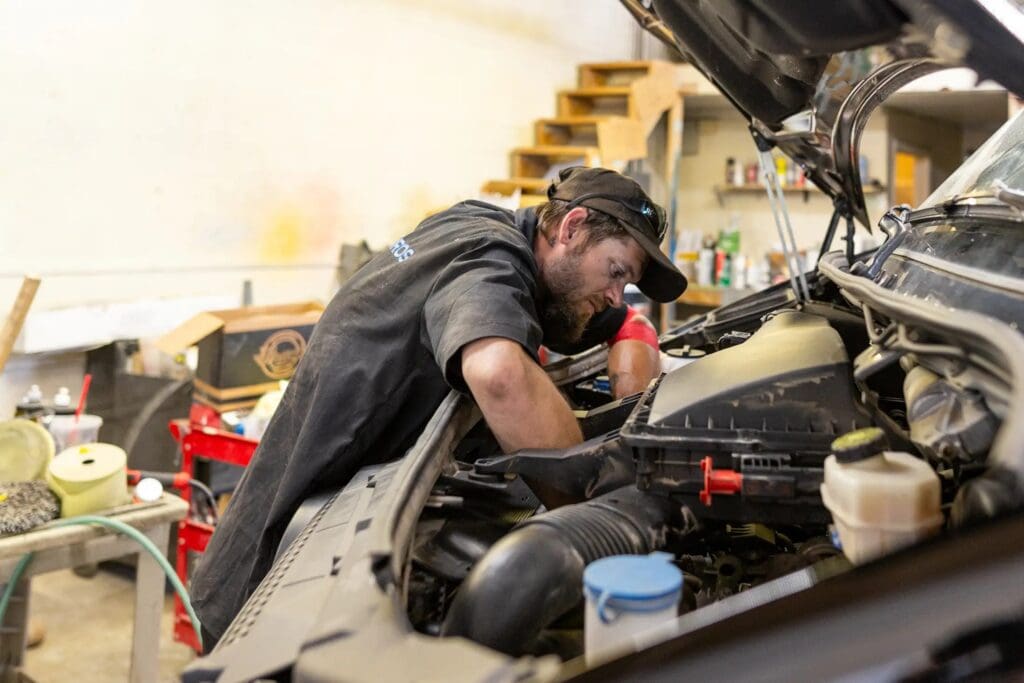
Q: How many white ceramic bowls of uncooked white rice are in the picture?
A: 0